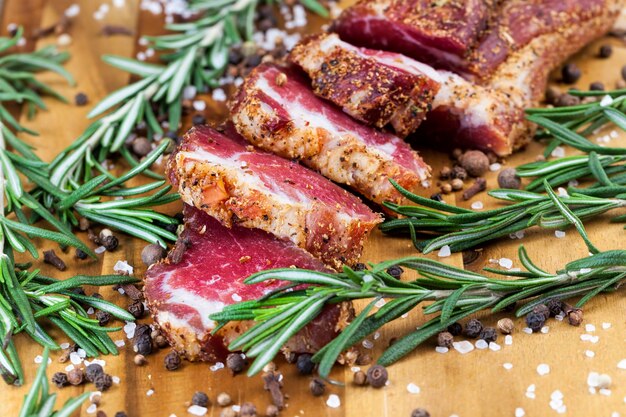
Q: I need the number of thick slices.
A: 4